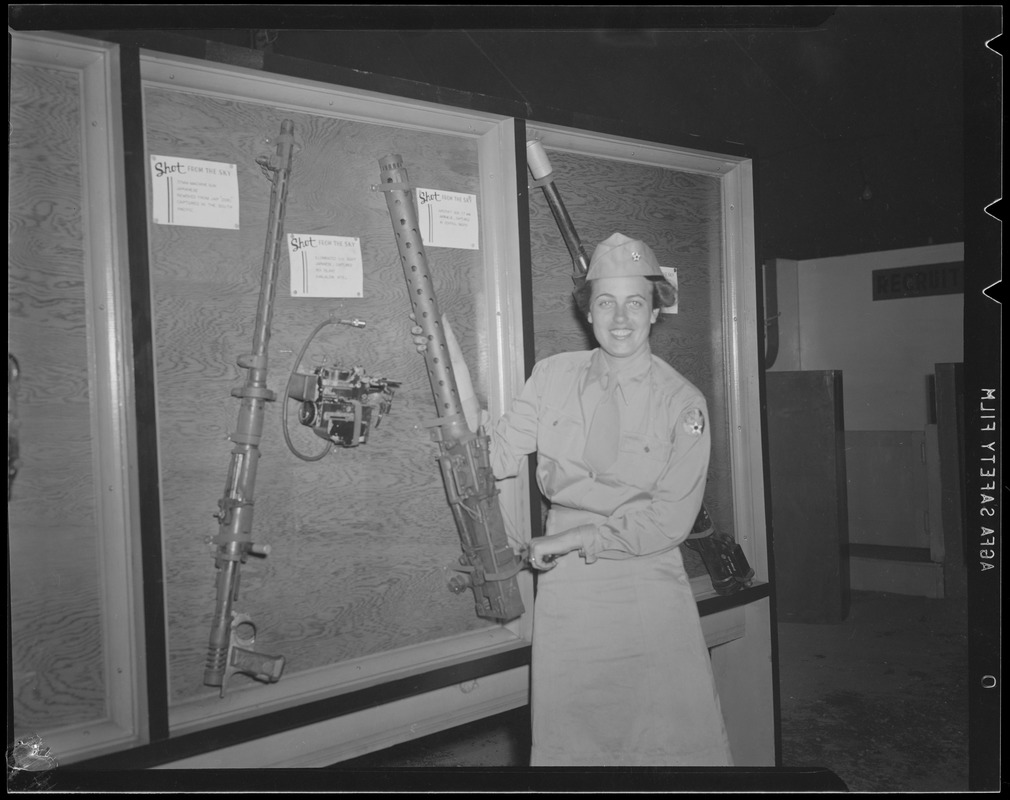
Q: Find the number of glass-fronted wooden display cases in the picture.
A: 3